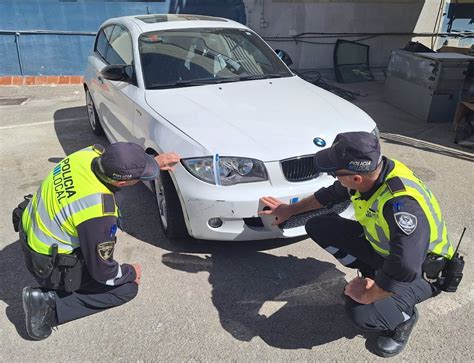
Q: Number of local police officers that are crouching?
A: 2